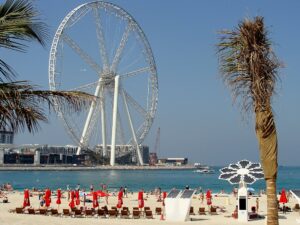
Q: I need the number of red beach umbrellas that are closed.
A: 11